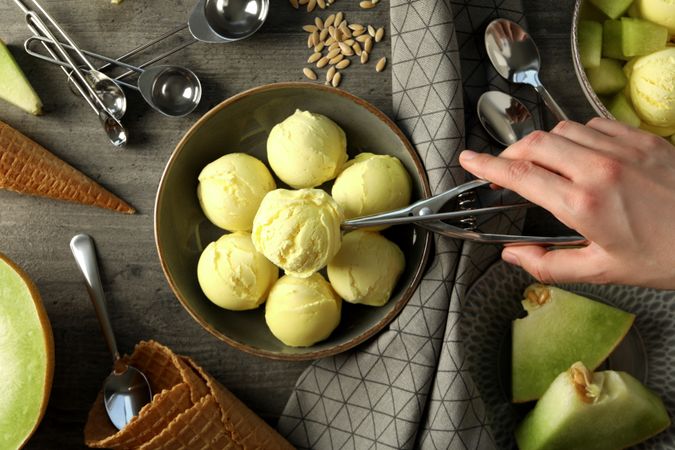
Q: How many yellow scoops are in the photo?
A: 9